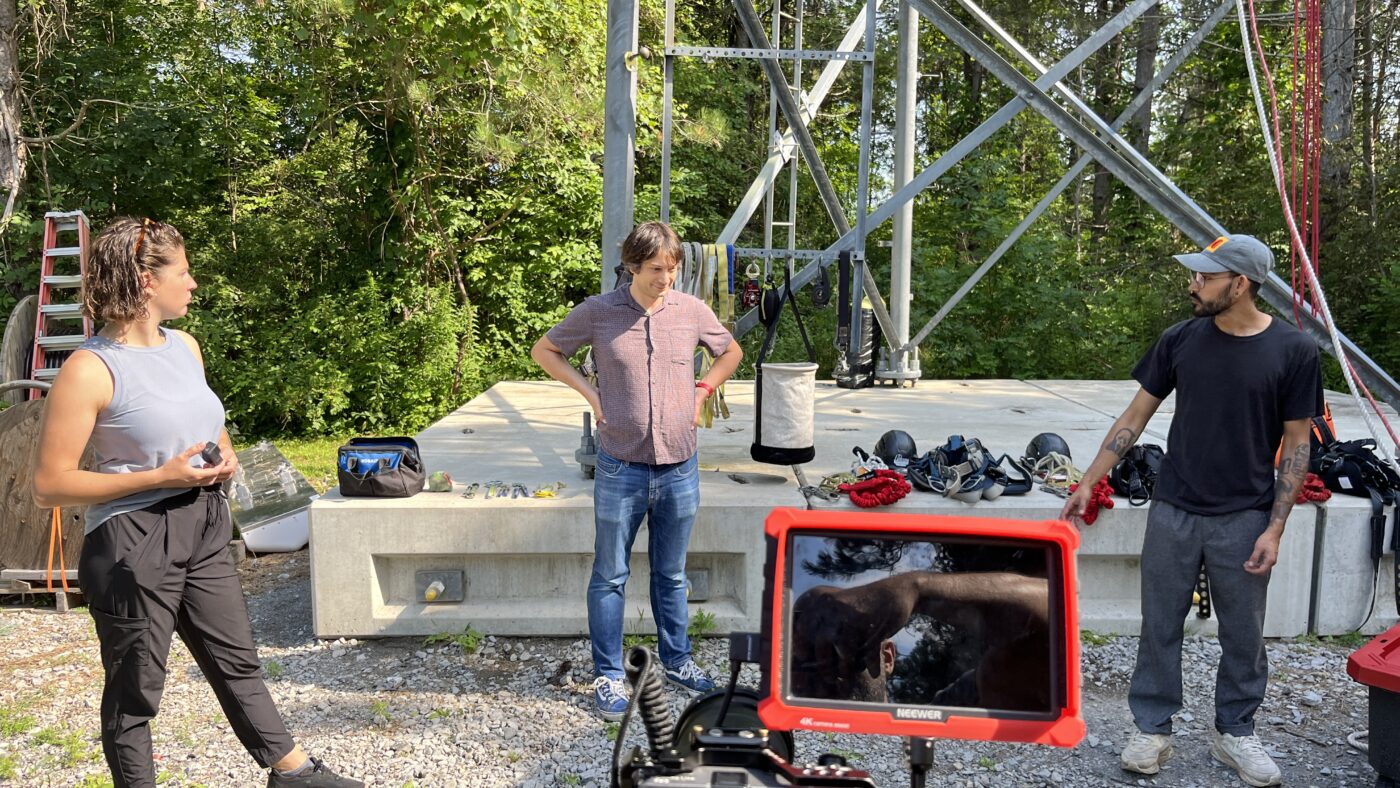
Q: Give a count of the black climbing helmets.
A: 2